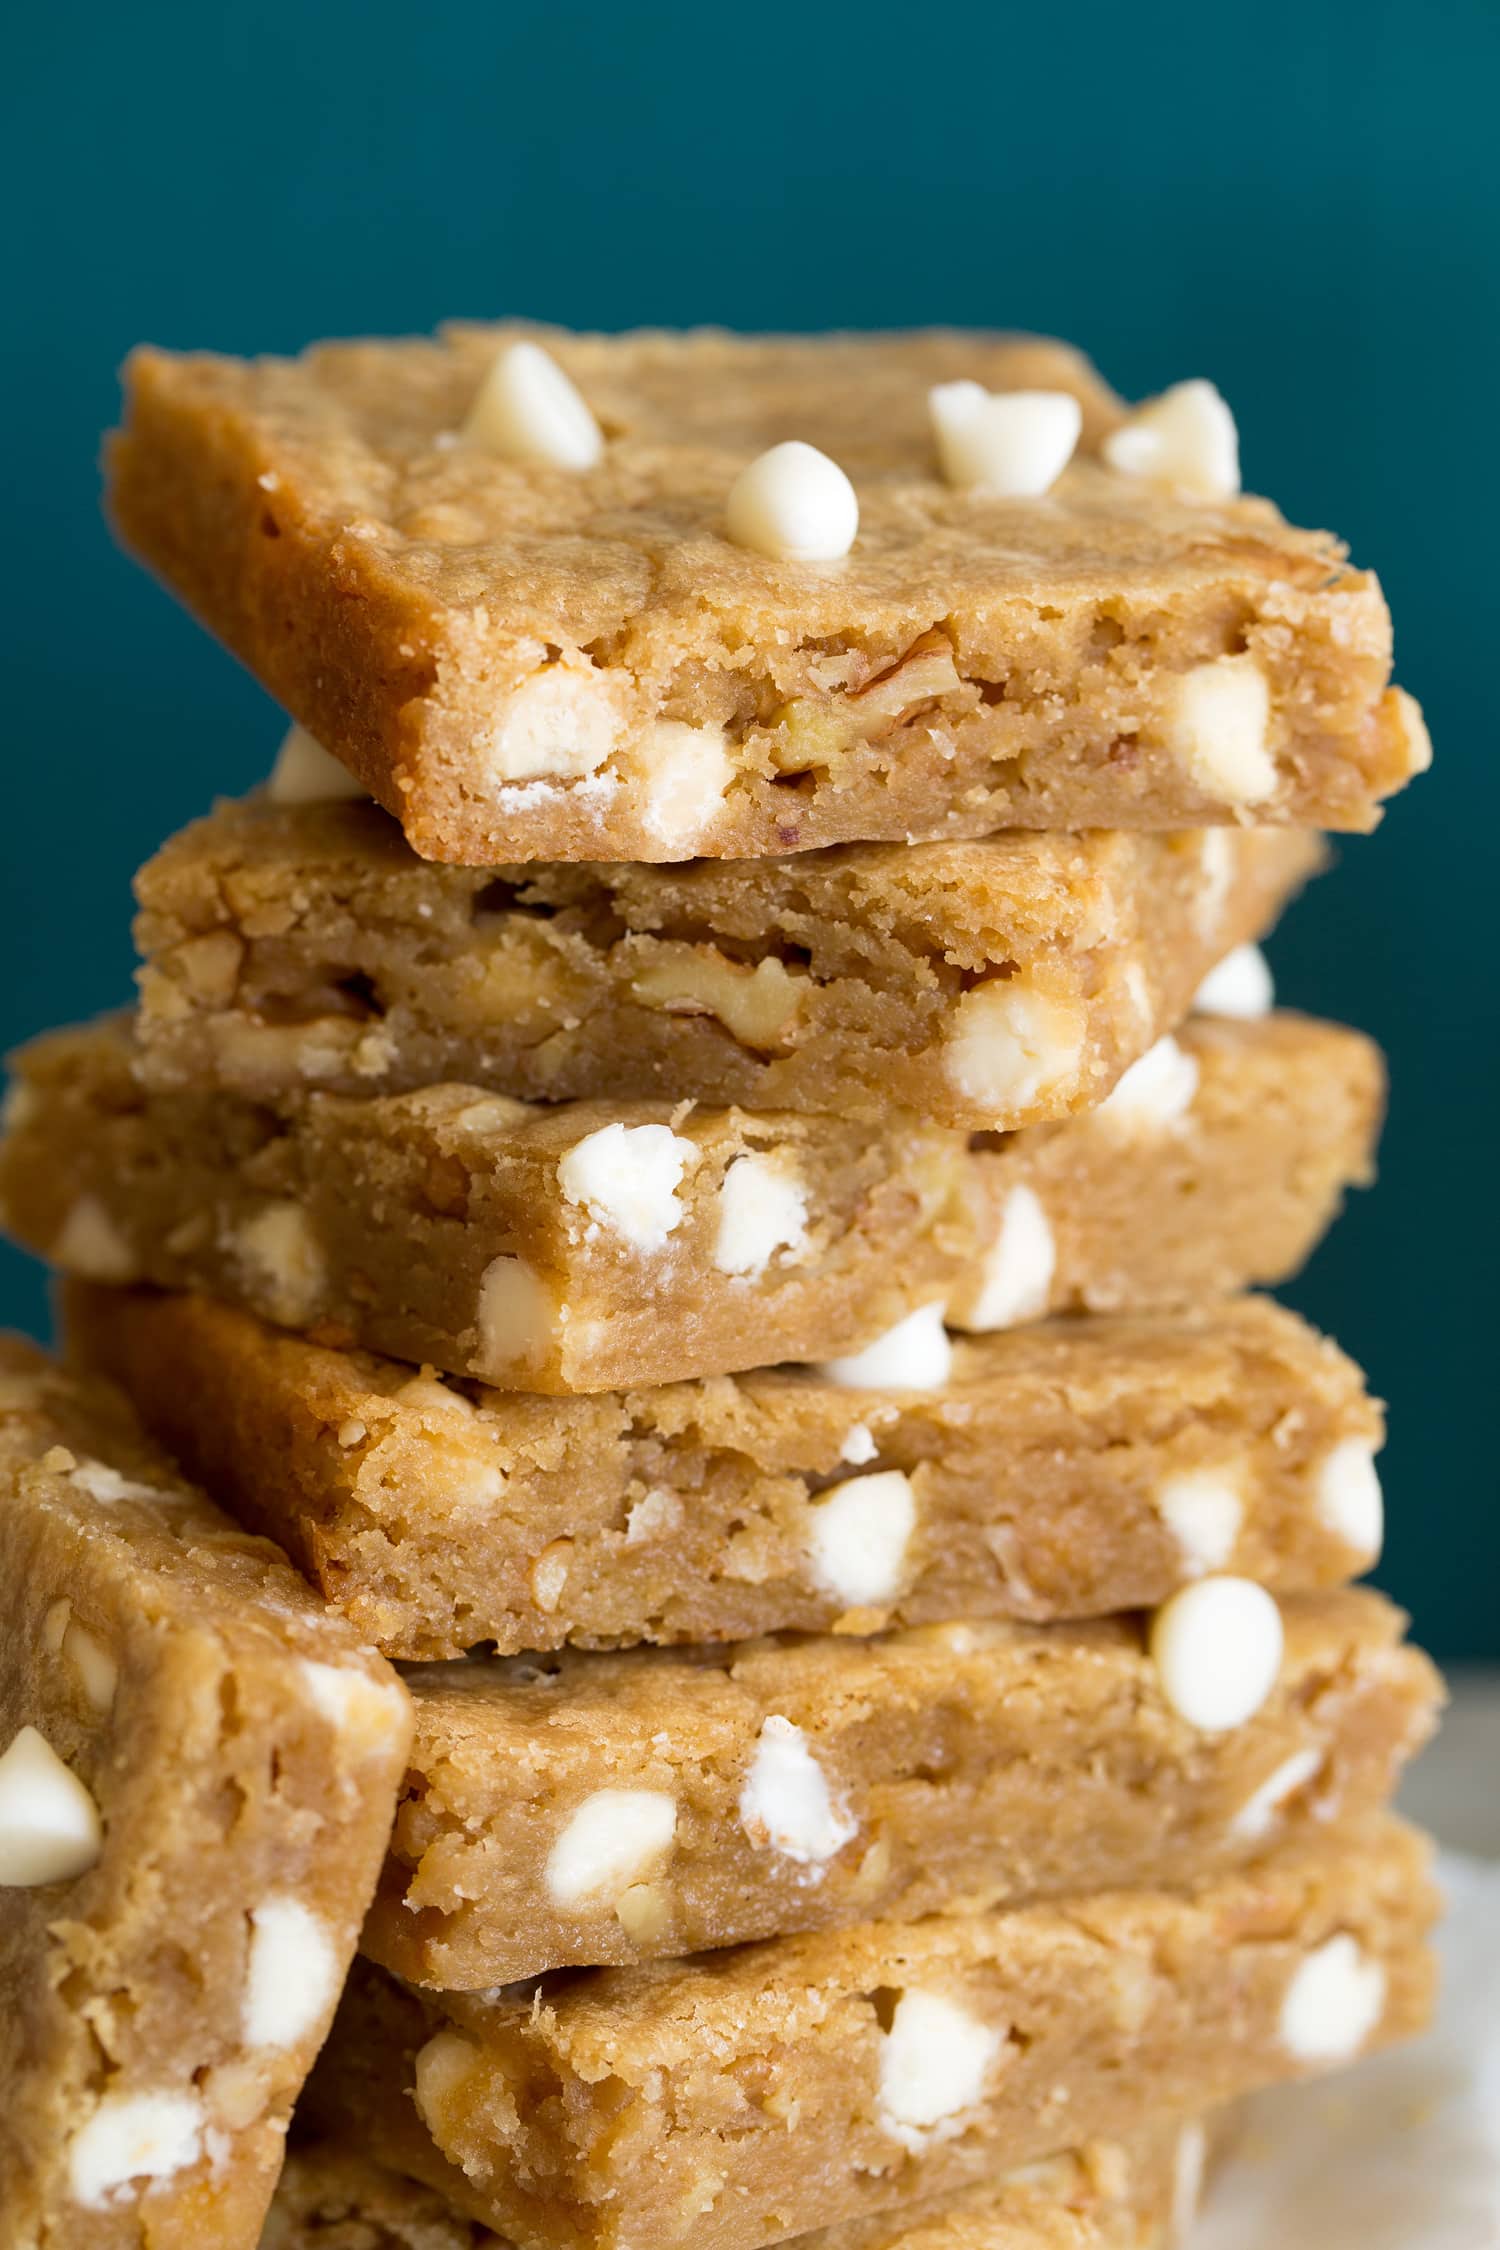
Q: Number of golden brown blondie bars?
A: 8